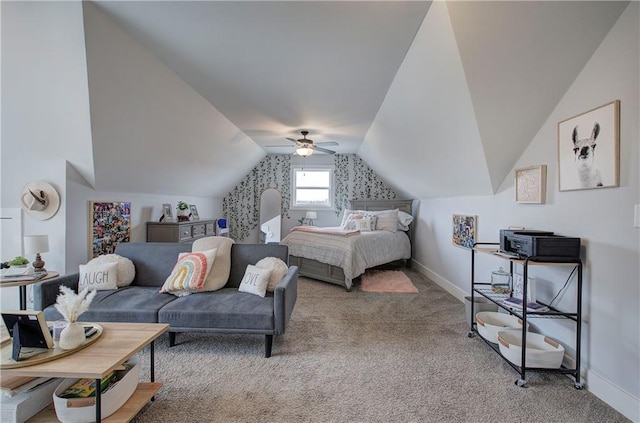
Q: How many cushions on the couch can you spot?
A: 5